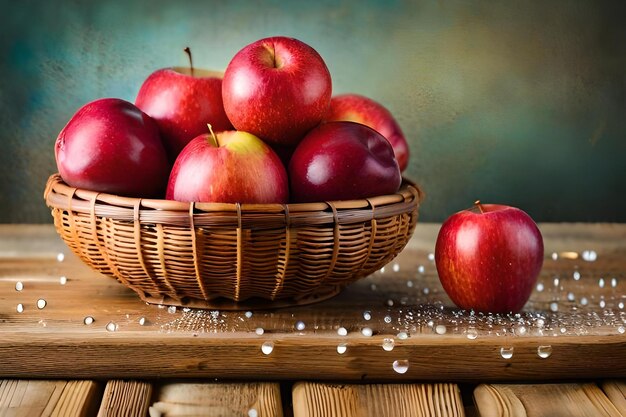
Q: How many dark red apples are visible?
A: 2